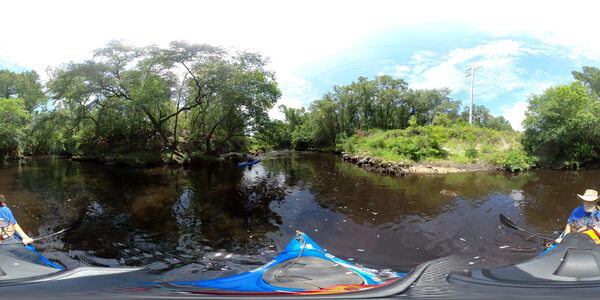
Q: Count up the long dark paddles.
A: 2